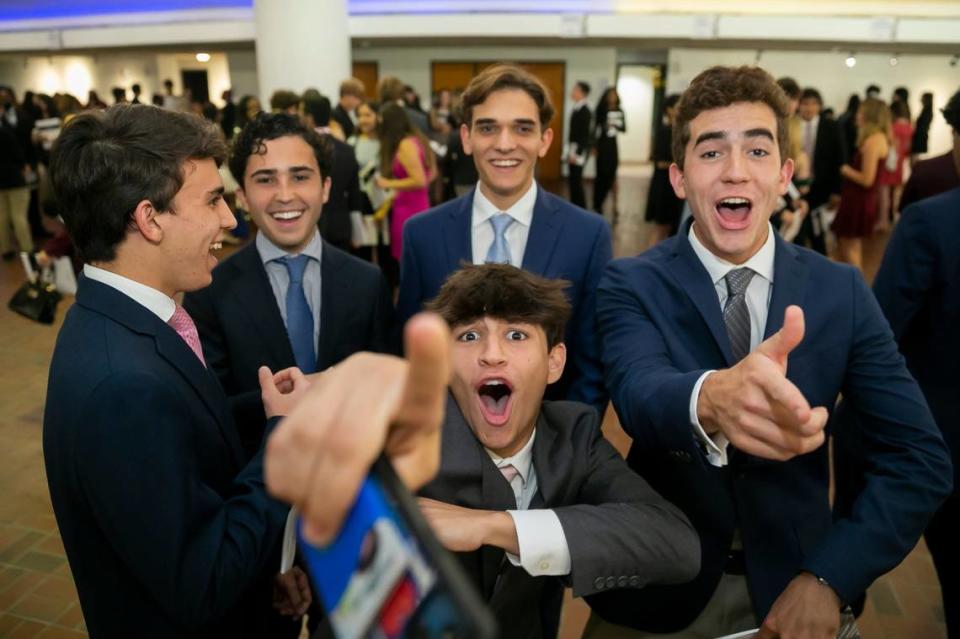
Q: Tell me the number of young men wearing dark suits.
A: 5